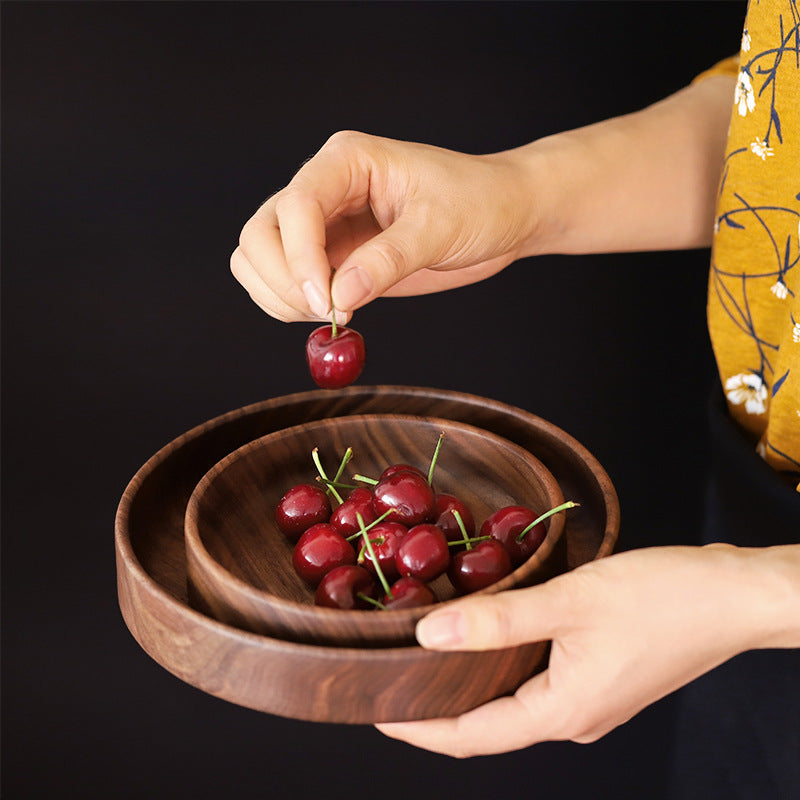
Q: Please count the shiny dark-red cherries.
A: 13